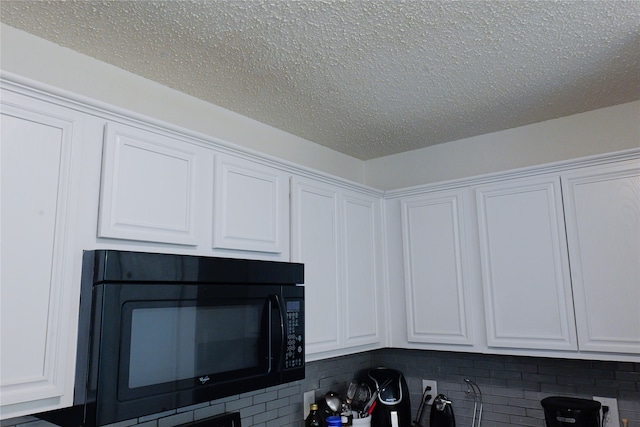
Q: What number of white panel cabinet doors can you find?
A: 8